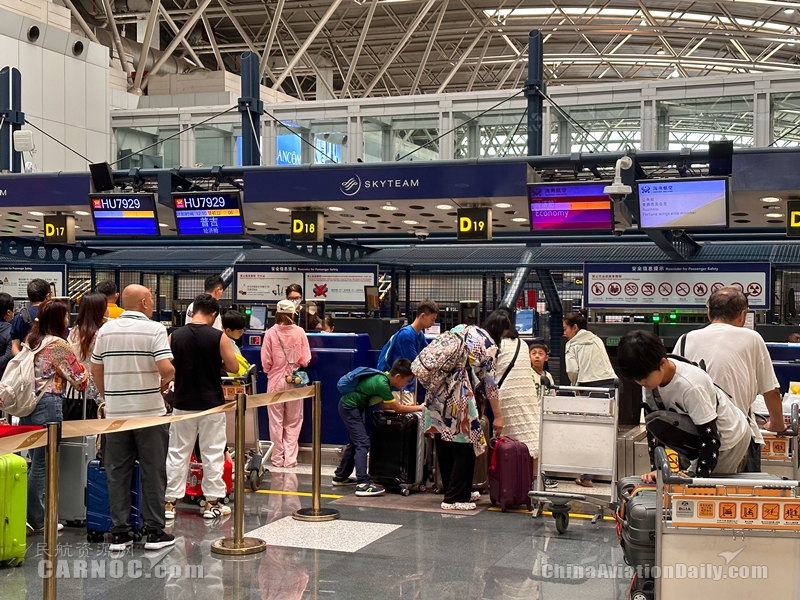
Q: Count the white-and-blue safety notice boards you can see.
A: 3